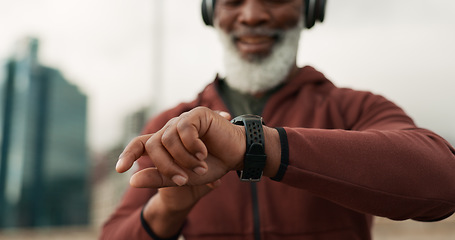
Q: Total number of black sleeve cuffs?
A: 2